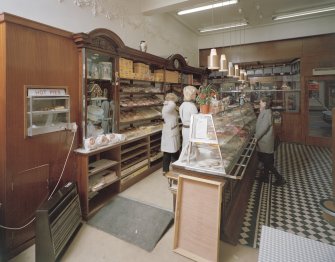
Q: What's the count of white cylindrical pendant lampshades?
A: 6